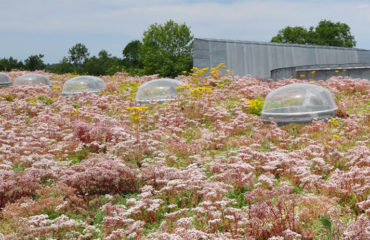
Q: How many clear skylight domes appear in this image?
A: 5